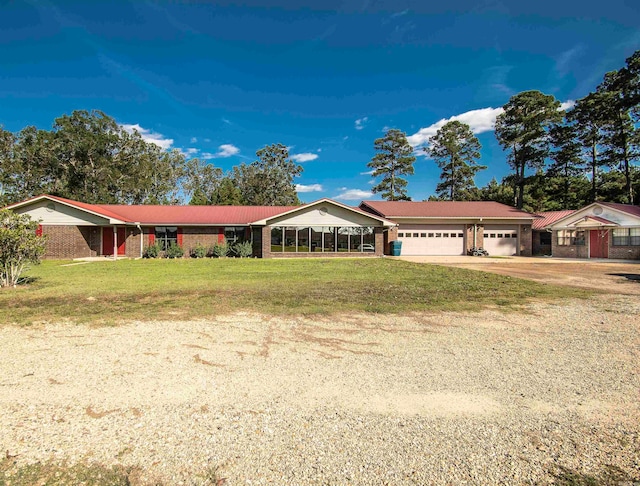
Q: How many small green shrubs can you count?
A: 5